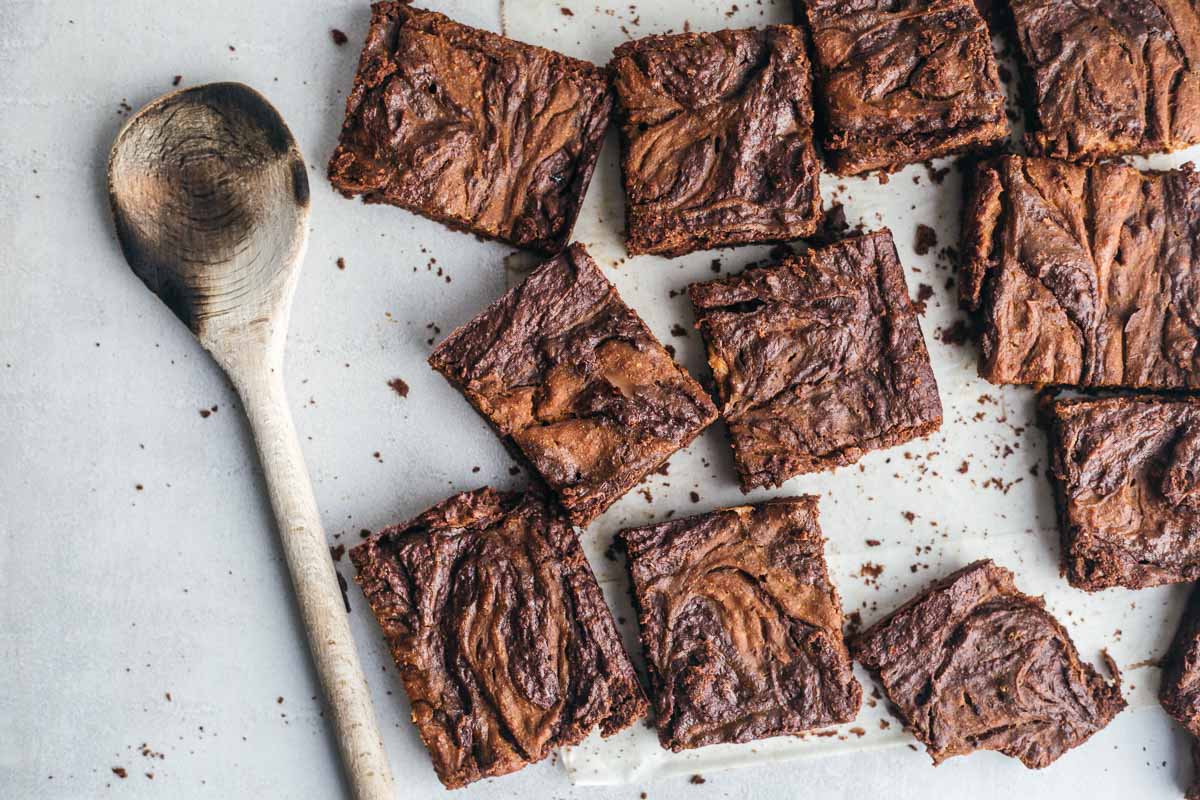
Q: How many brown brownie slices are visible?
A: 12